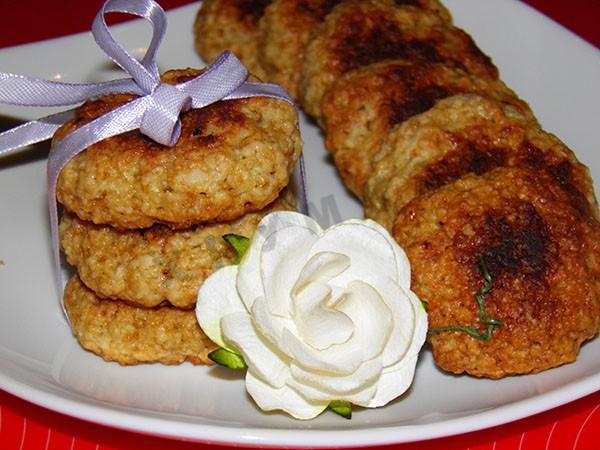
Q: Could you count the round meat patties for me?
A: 9